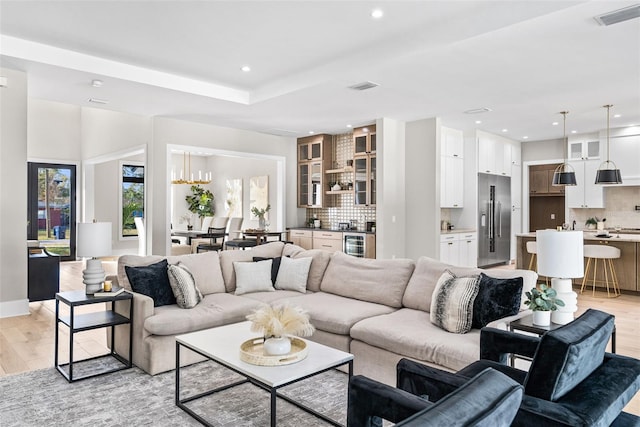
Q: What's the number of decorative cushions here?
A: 7